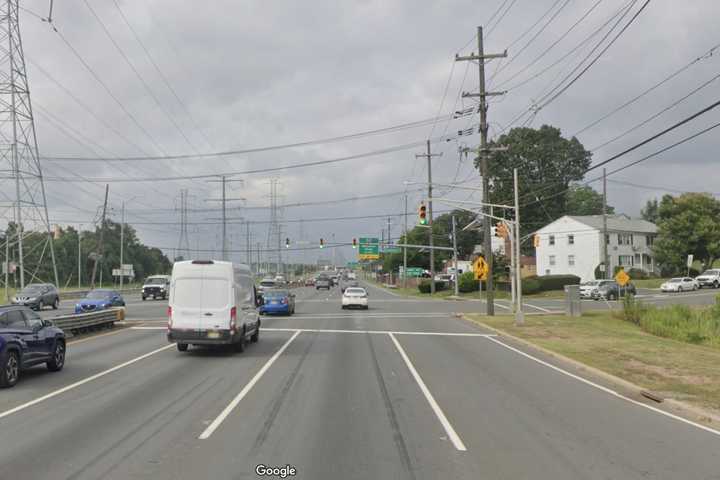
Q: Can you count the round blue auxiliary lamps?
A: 0